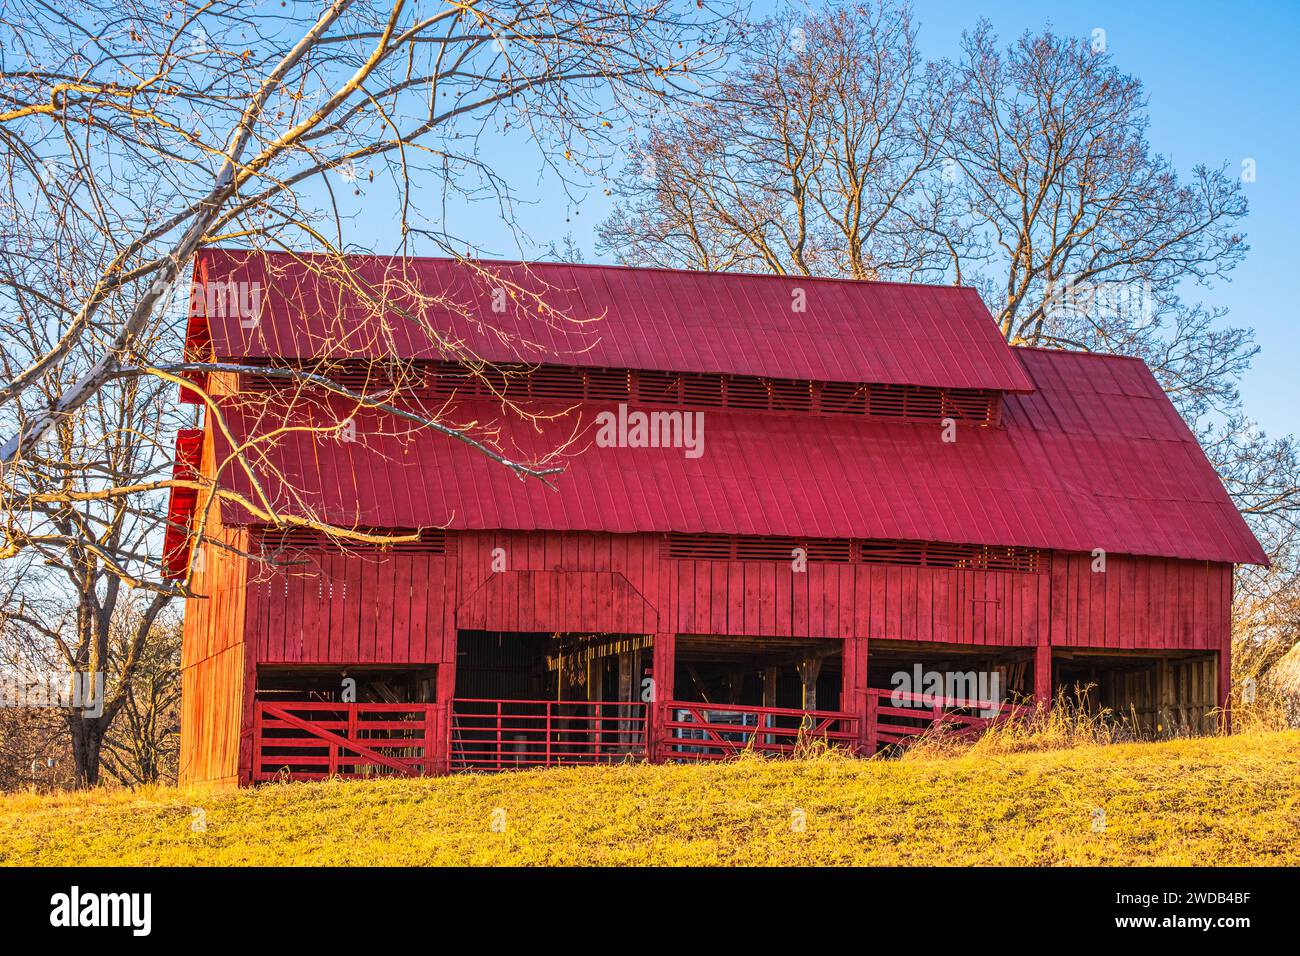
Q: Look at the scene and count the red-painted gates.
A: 4